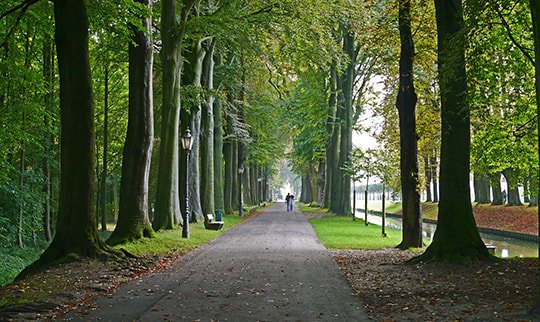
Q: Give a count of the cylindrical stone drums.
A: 0